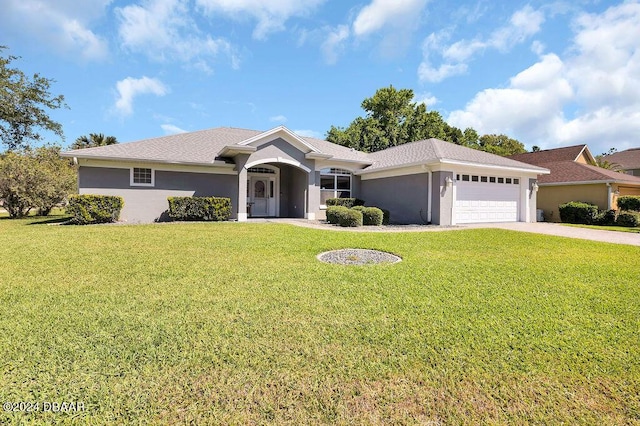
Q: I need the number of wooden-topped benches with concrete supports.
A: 0